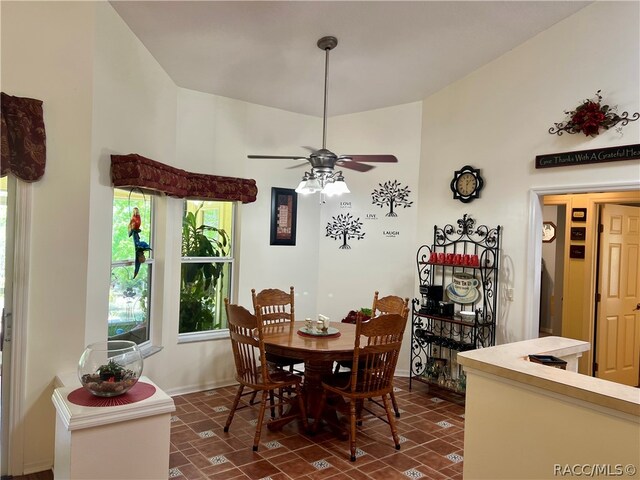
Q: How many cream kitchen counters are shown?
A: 1